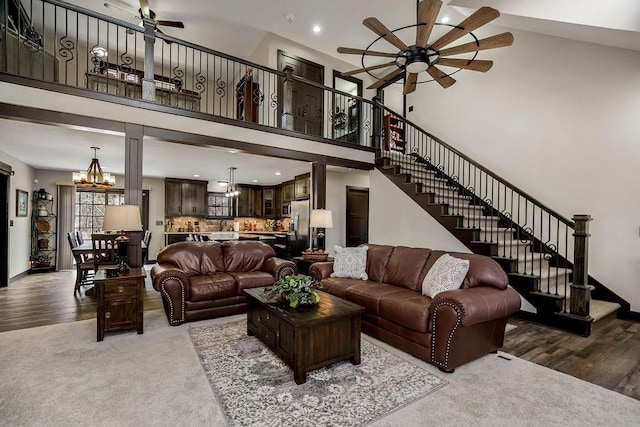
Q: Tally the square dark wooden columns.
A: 2